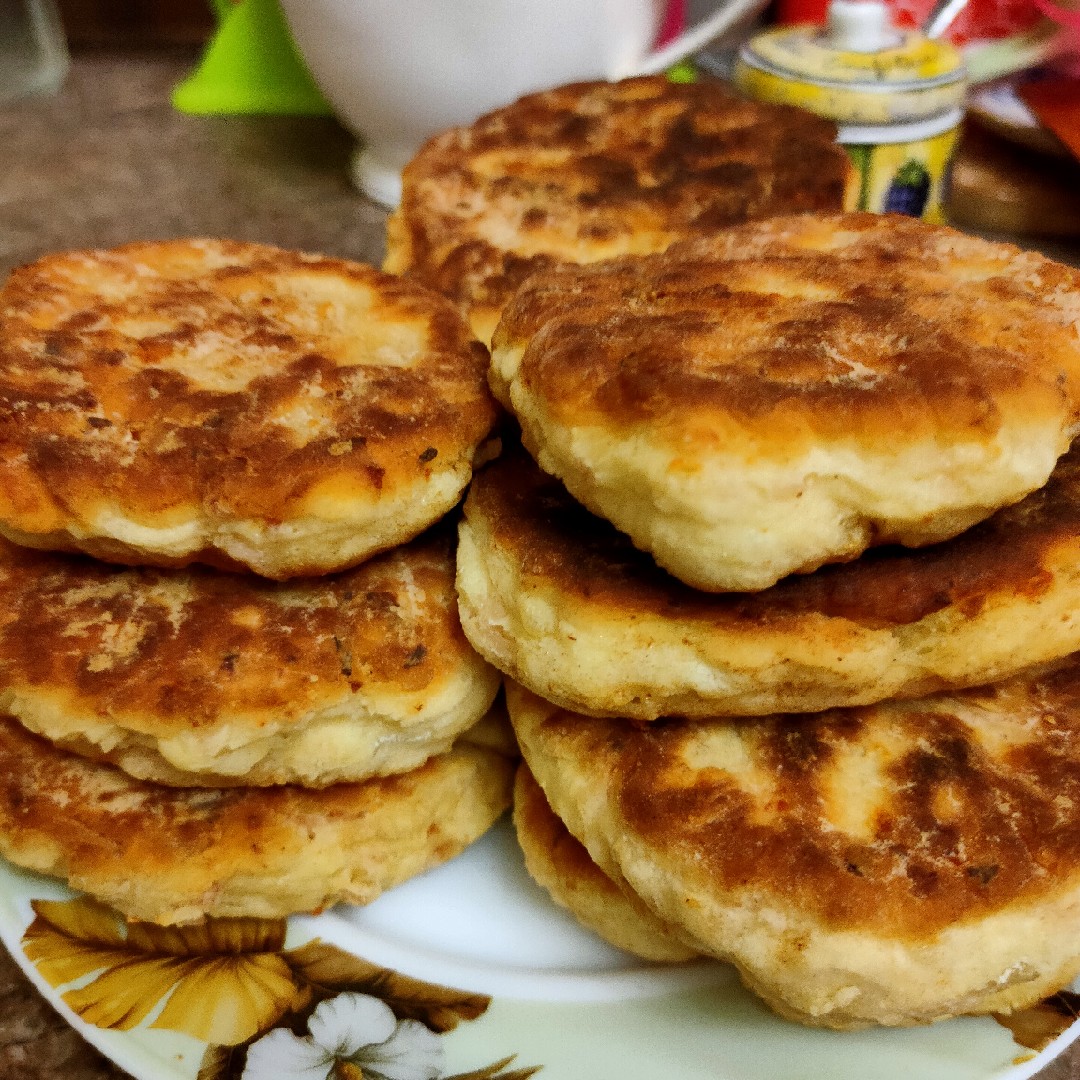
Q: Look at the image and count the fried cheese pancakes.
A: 8